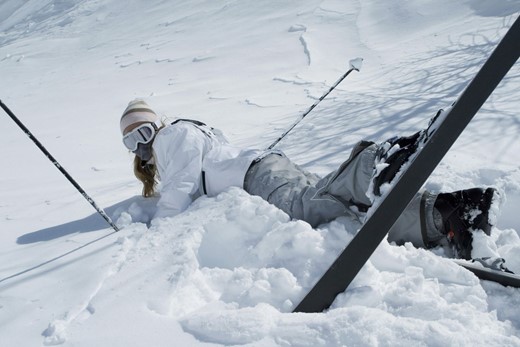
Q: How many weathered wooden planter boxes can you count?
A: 0